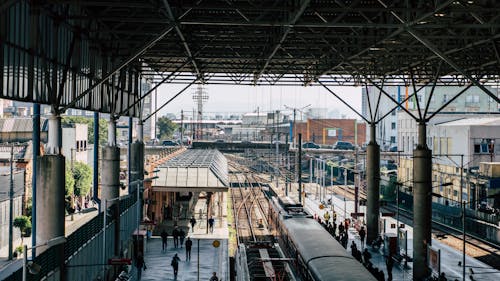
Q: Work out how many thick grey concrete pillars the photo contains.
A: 5